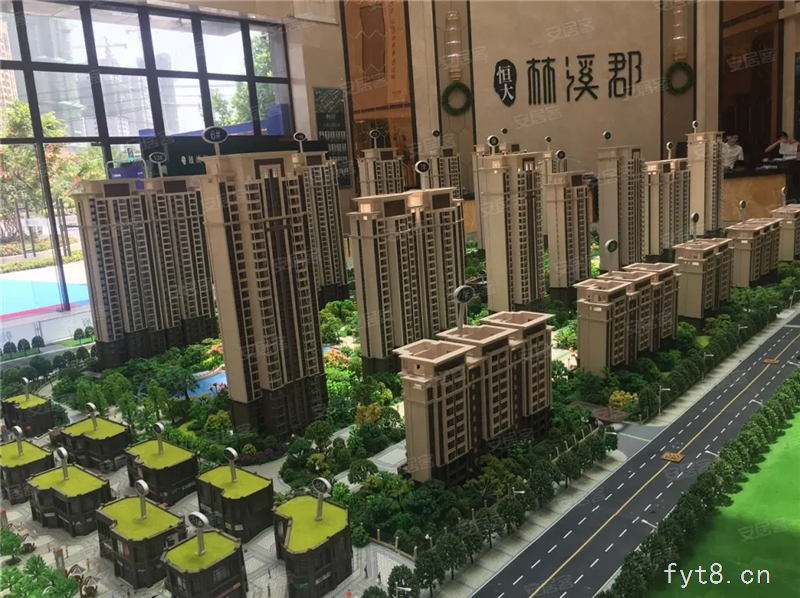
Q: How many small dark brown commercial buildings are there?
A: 9